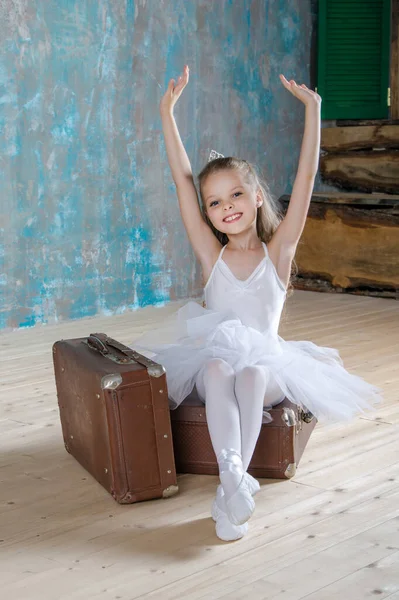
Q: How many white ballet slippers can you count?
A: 2